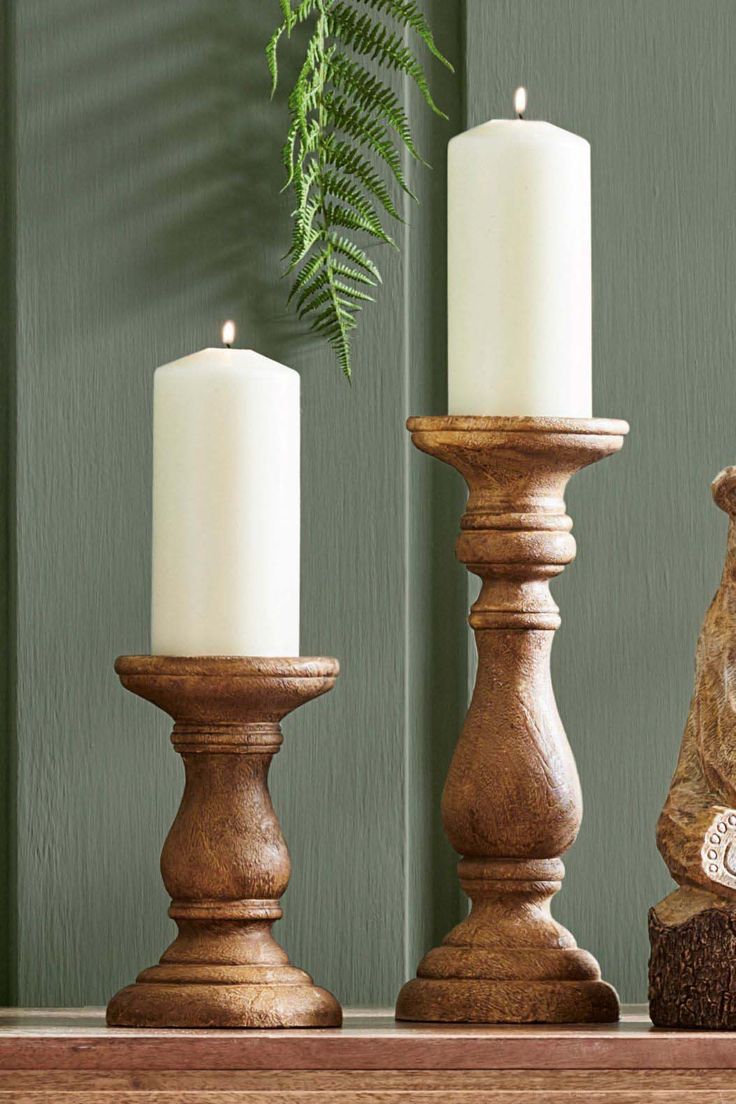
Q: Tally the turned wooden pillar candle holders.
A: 2